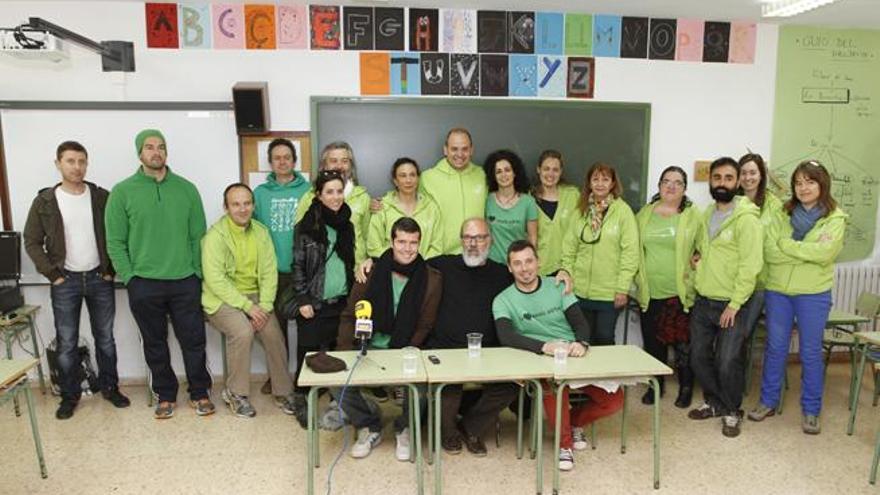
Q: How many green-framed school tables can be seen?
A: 7